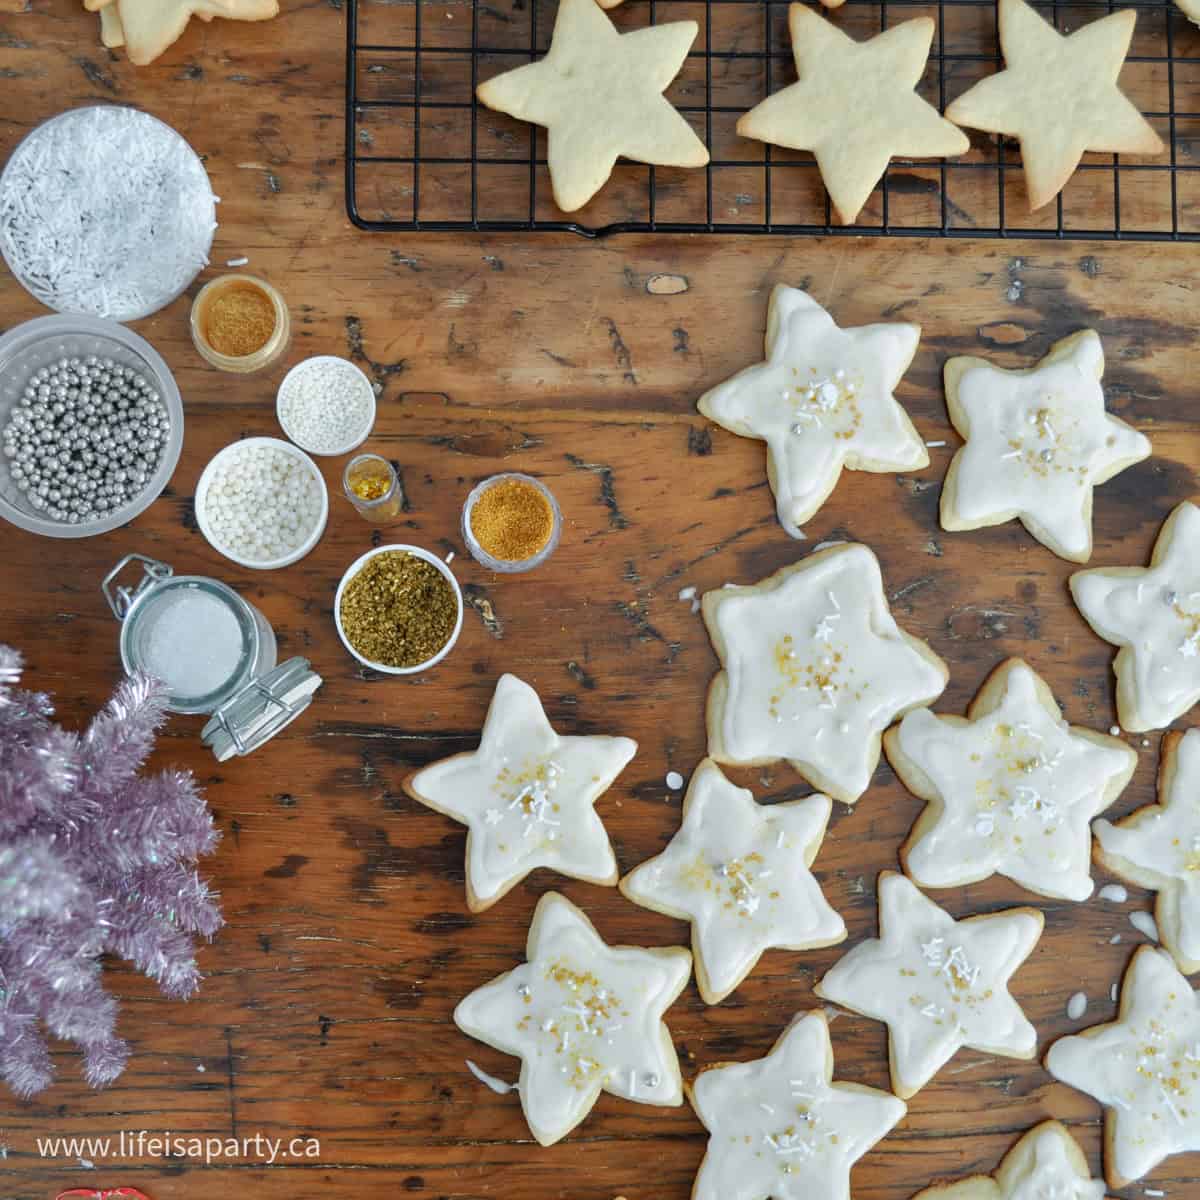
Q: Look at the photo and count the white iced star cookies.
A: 13